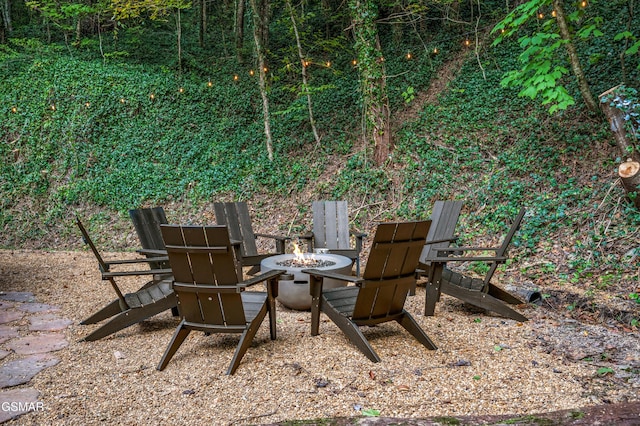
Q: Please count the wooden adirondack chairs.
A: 8